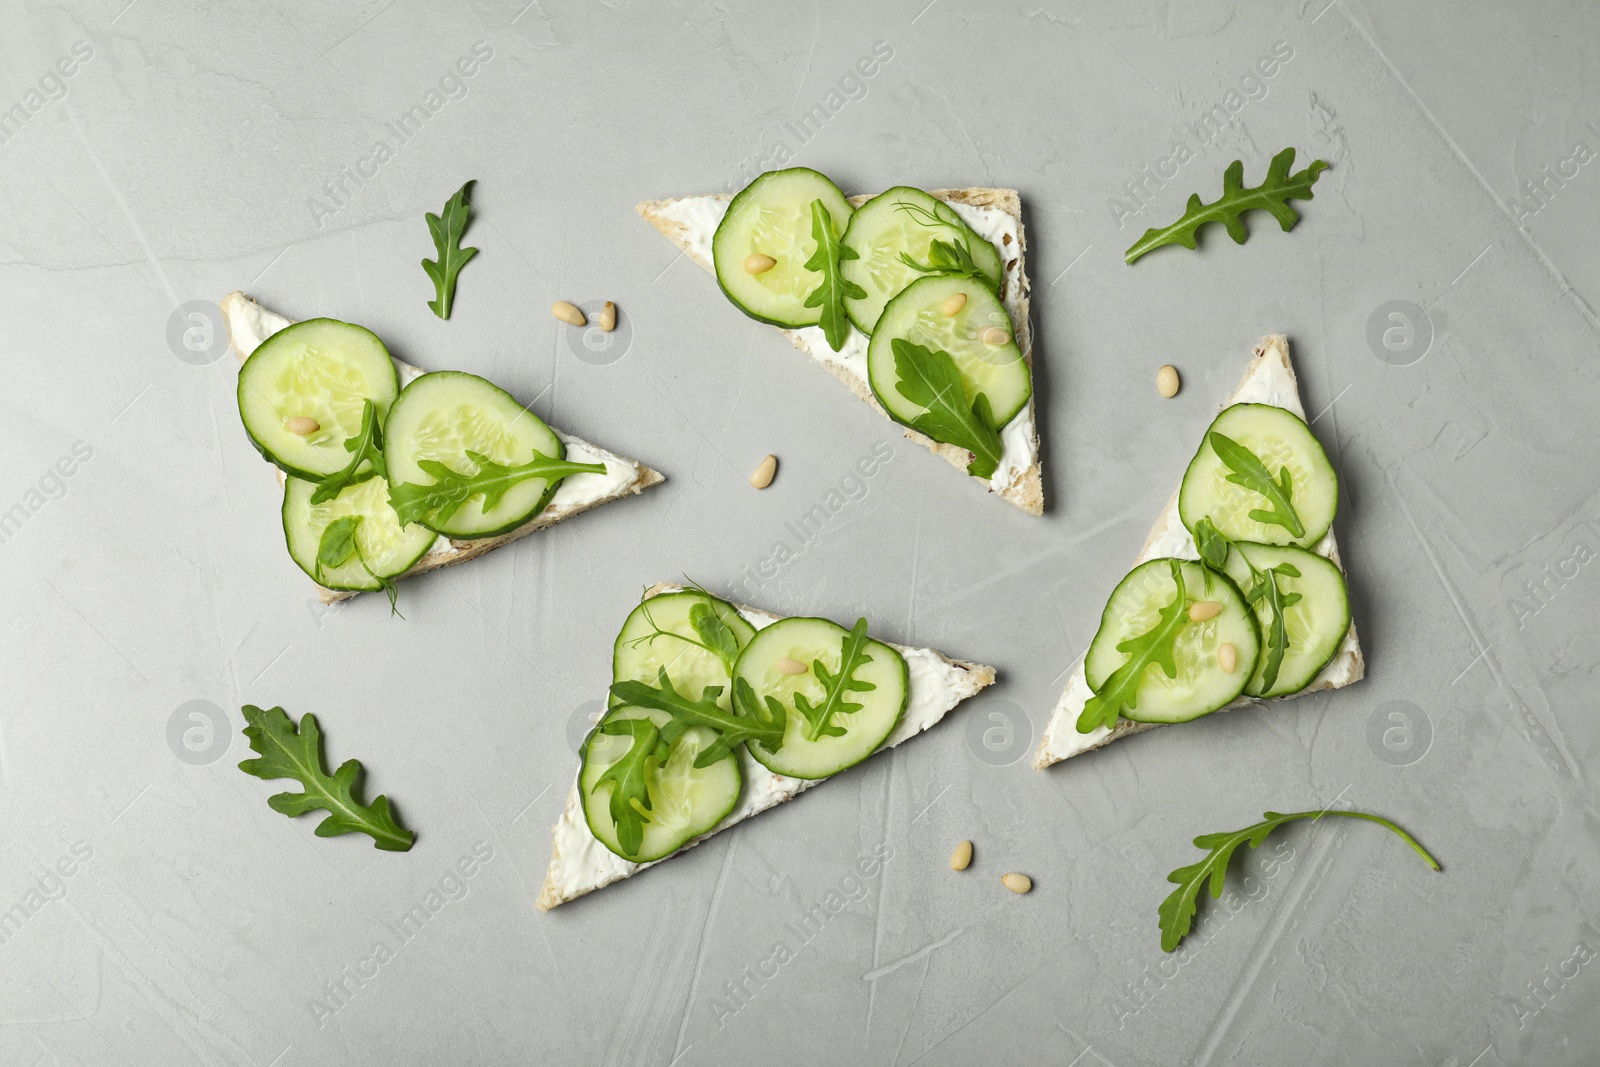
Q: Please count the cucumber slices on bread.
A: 12